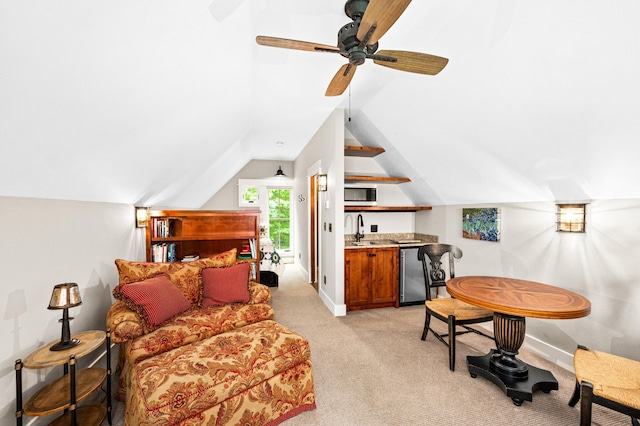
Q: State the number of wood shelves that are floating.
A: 3